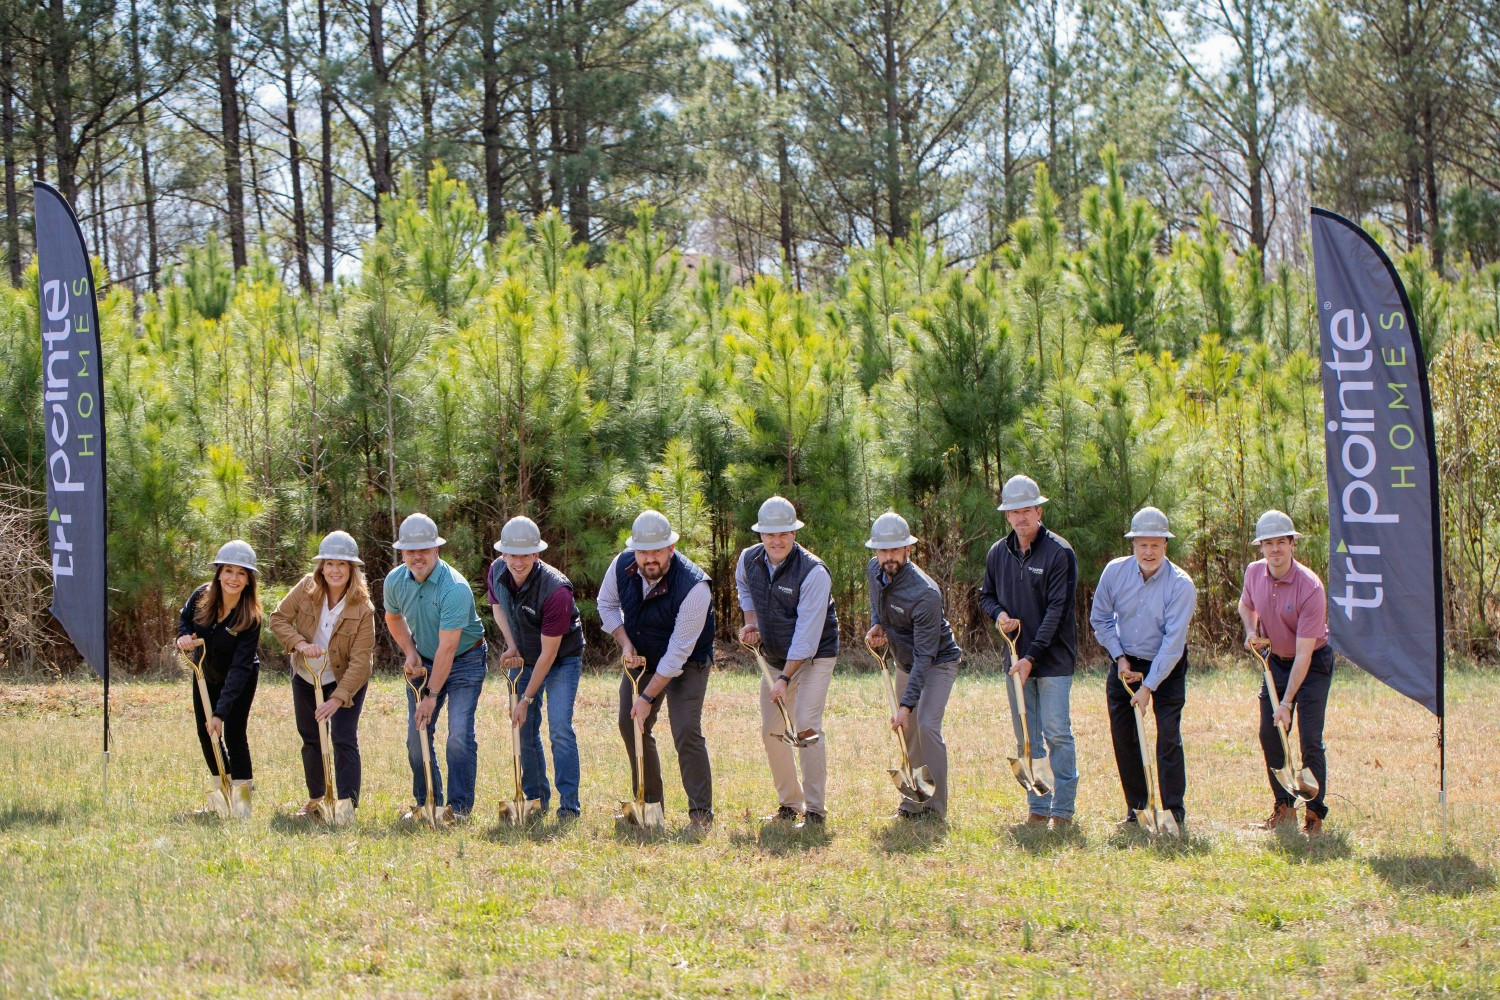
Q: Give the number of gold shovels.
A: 10